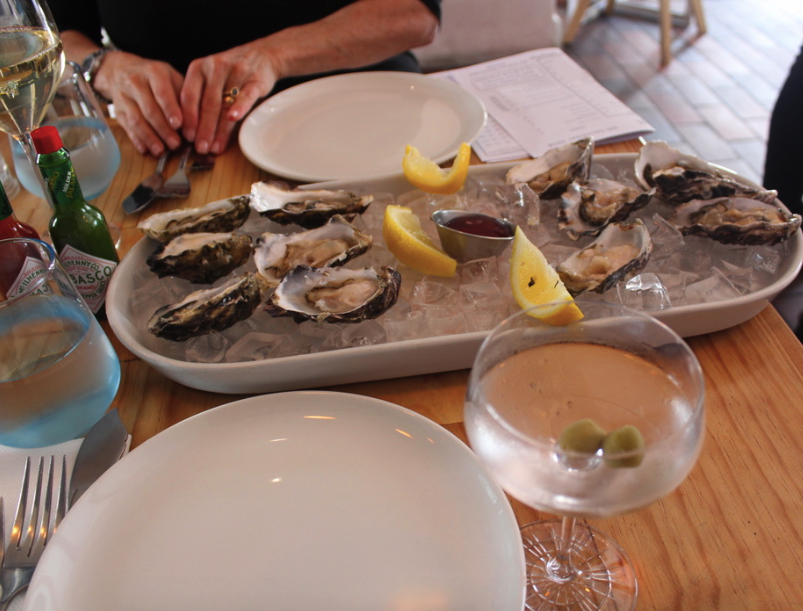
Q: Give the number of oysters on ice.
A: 12